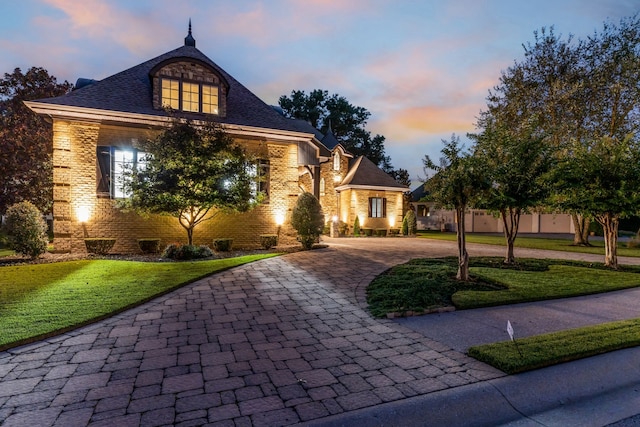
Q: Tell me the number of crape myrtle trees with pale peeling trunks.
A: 3